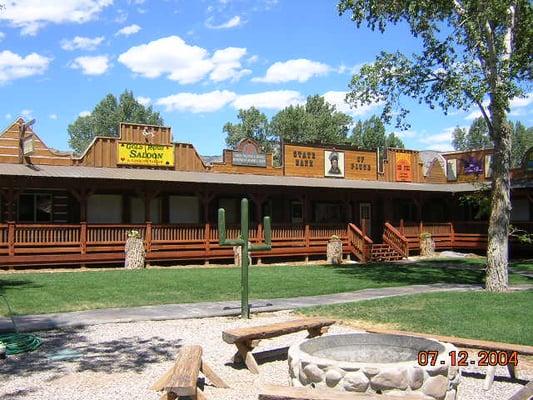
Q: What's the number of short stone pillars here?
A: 4